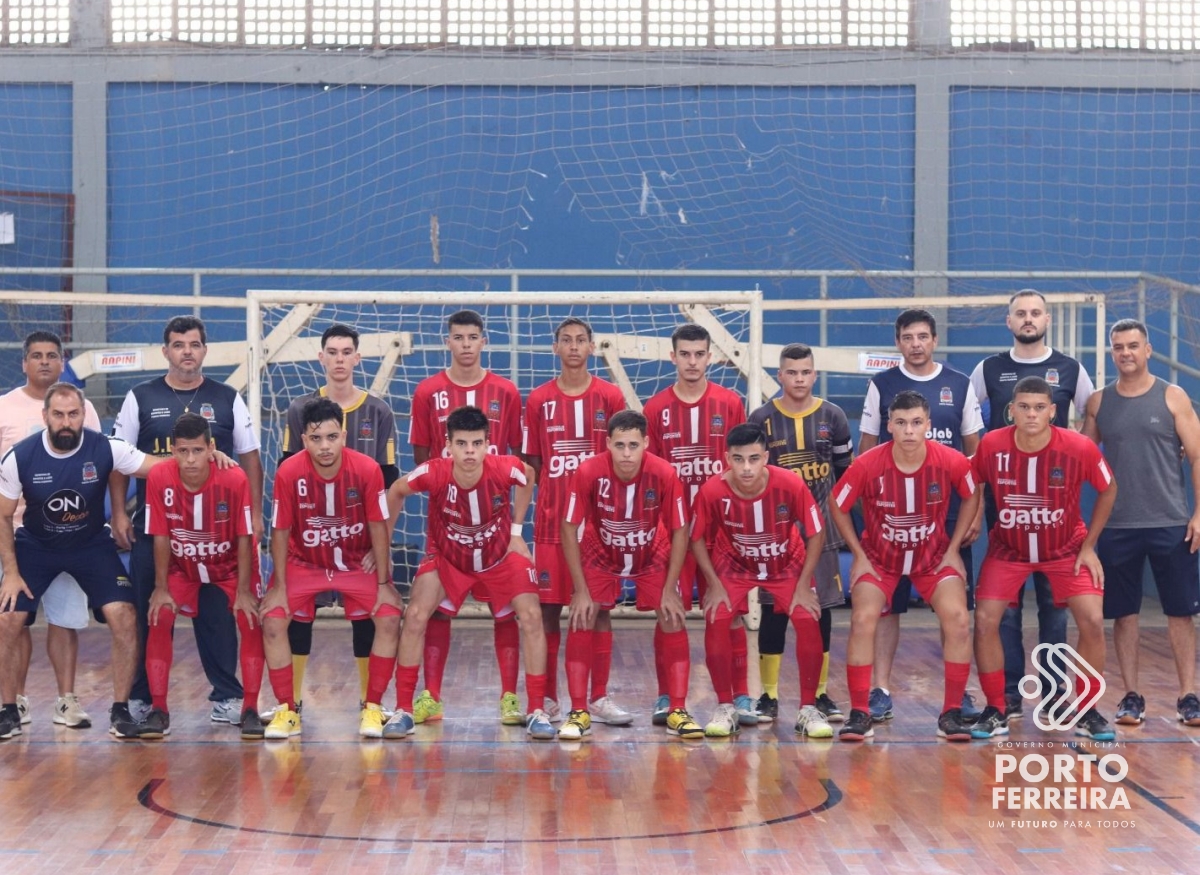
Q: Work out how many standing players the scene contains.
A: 5